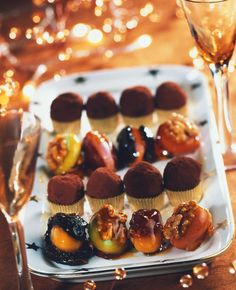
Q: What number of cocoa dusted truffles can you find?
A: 8